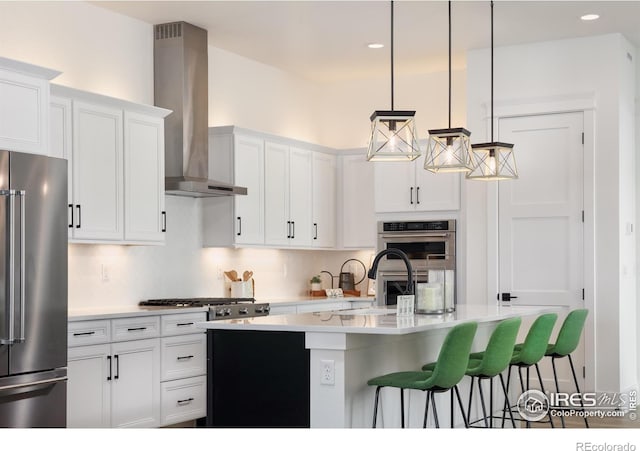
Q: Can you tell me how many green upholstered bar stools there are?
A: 4